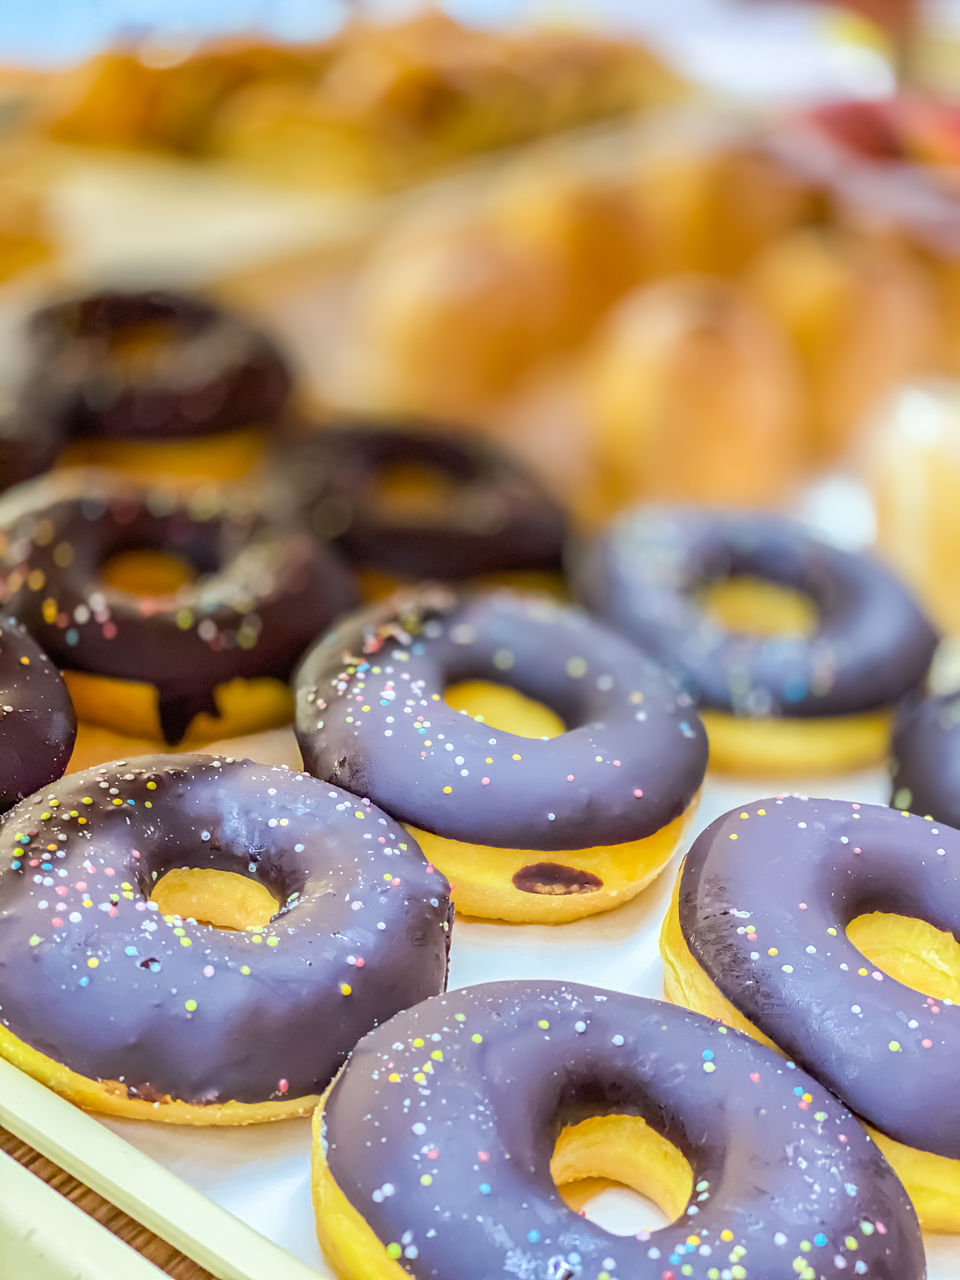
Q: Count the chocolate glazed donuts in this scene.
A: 11